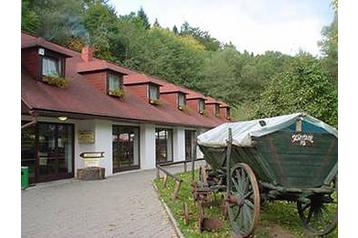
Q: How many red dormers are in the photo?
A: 7